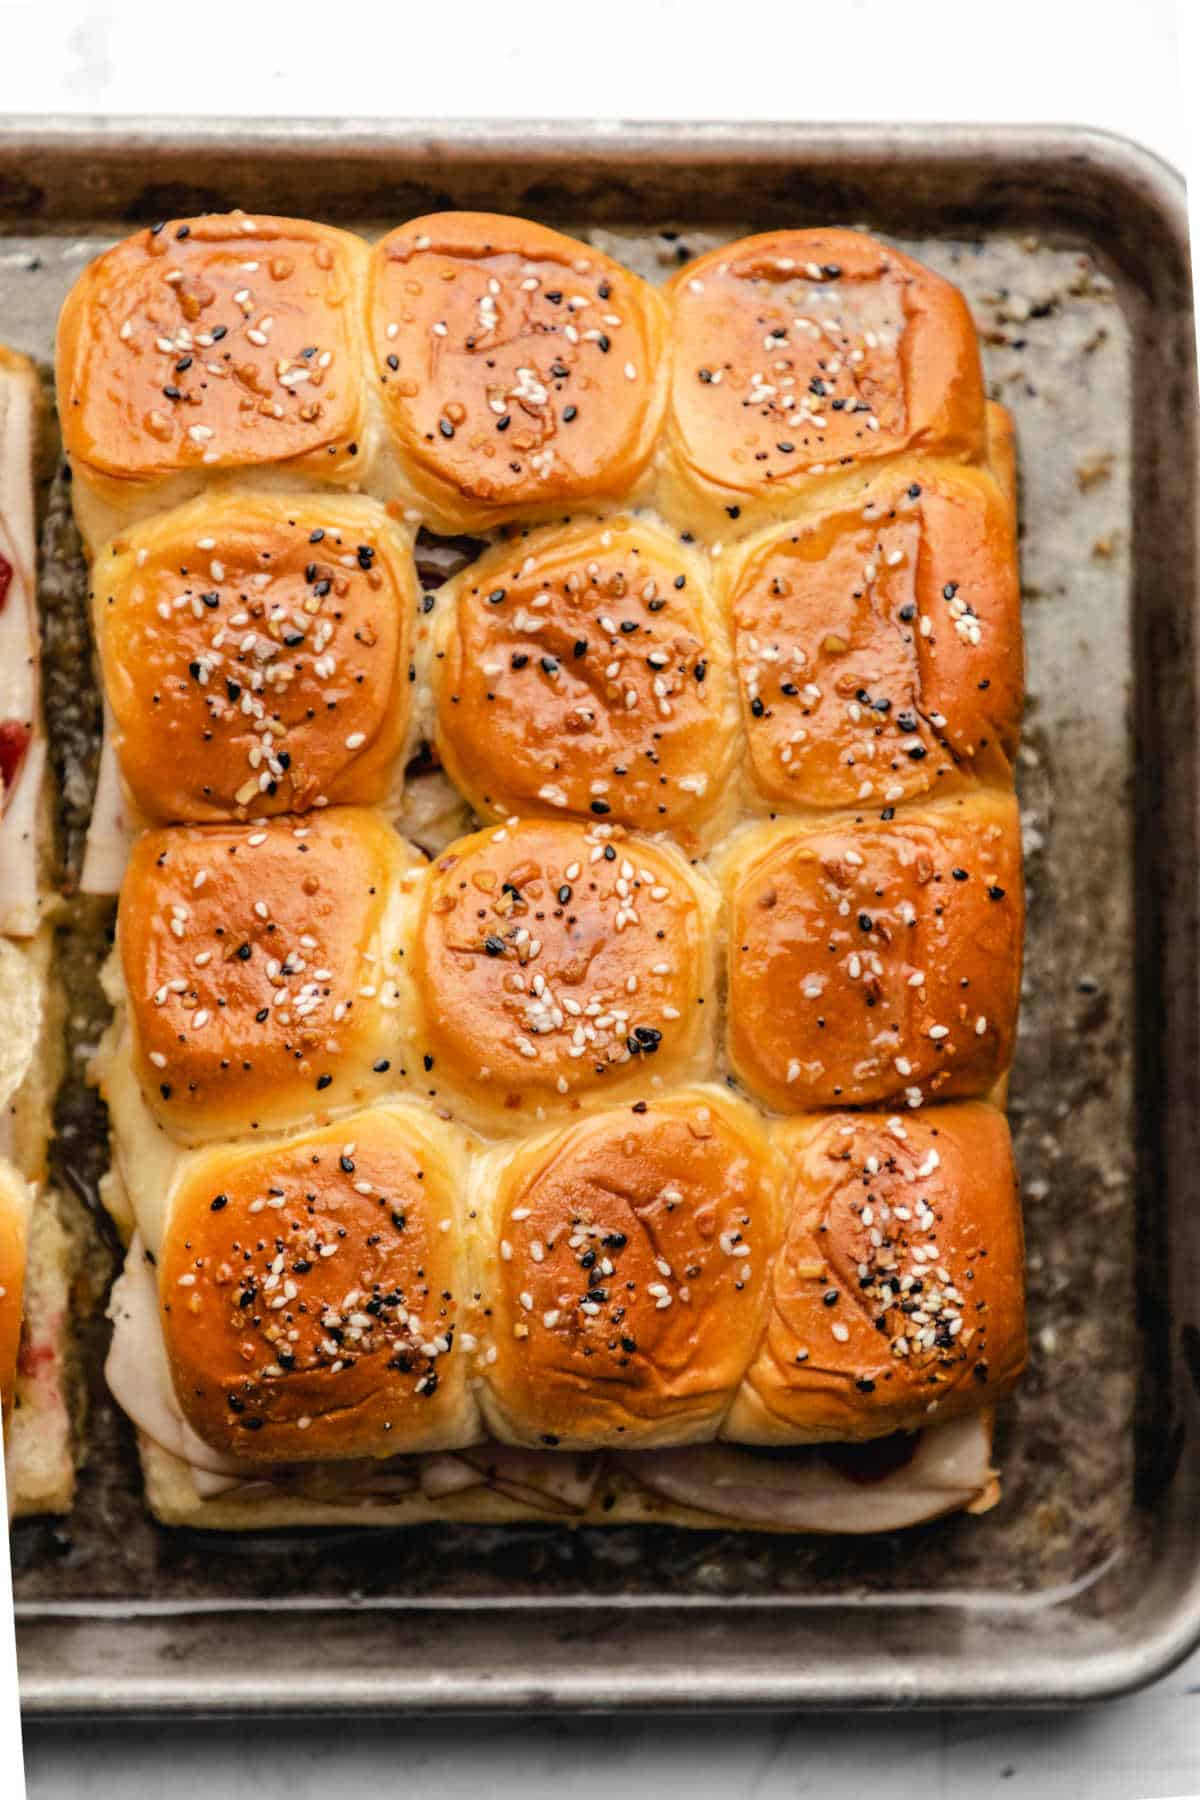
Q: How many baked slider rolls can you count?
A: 12